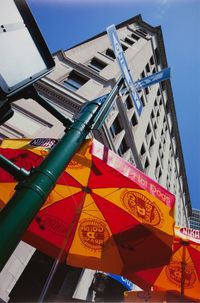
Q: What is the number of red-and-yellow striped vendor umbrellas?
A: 2